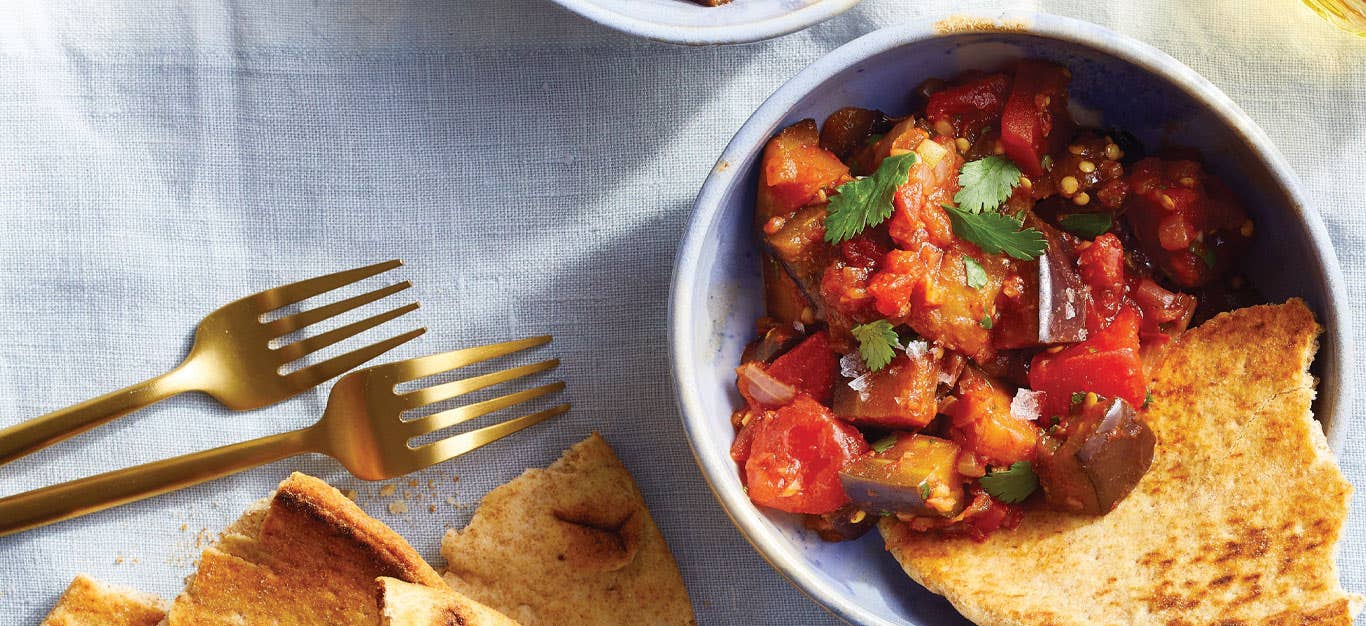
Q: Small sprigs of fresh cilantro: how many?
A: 5